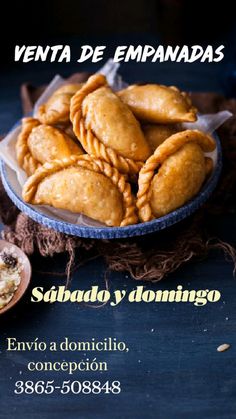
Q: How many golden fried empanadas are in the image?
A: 7